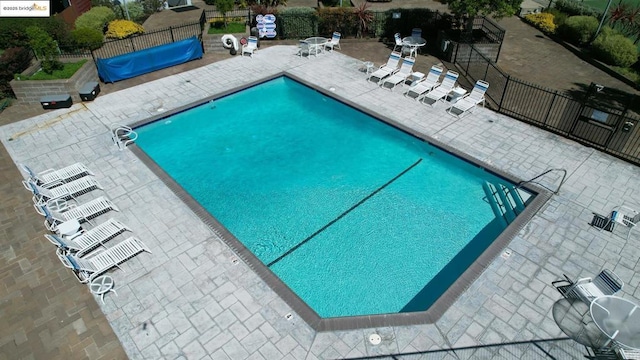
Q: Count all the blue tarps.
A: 1